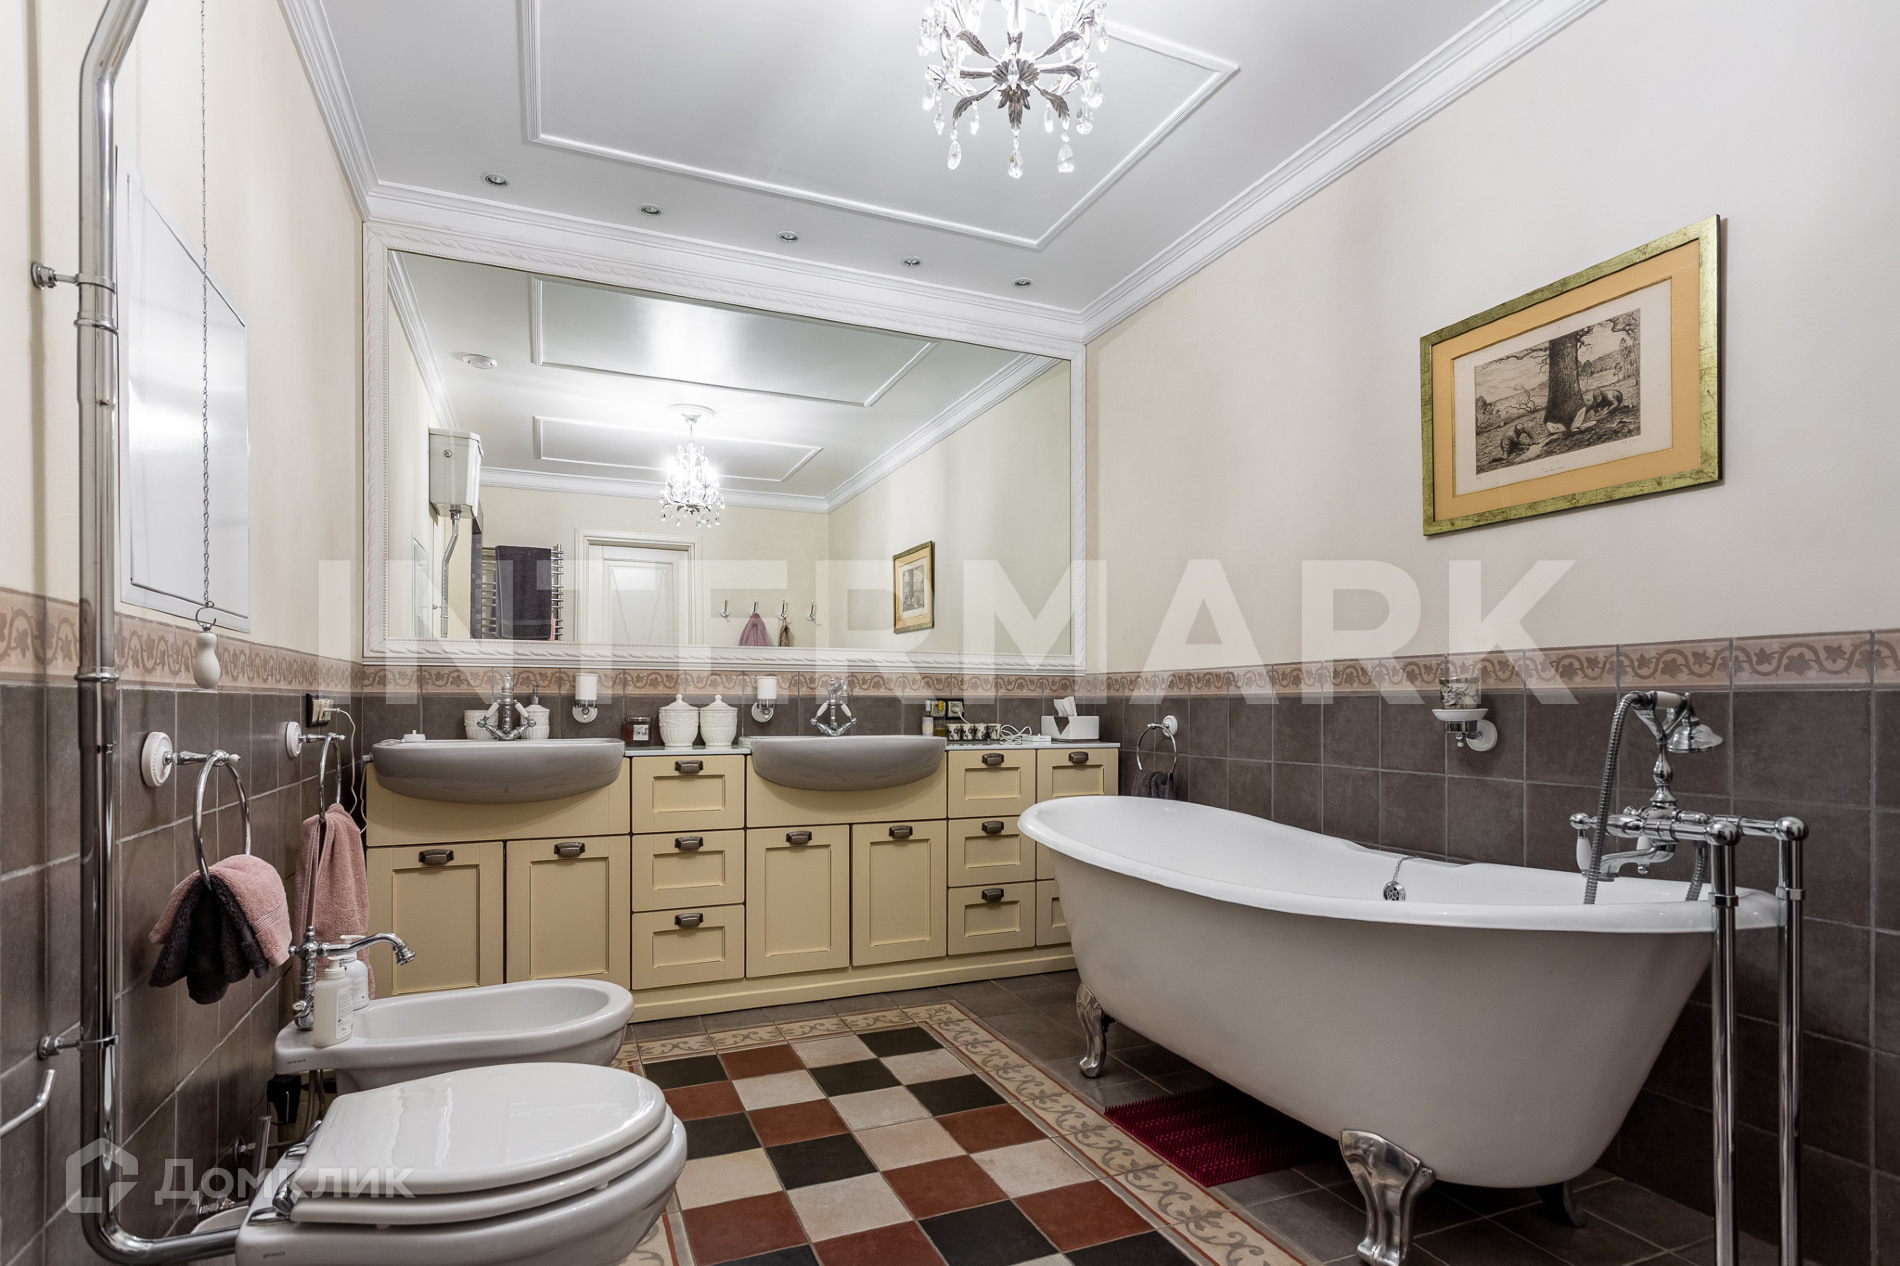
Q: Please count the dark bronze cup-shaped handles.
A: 11